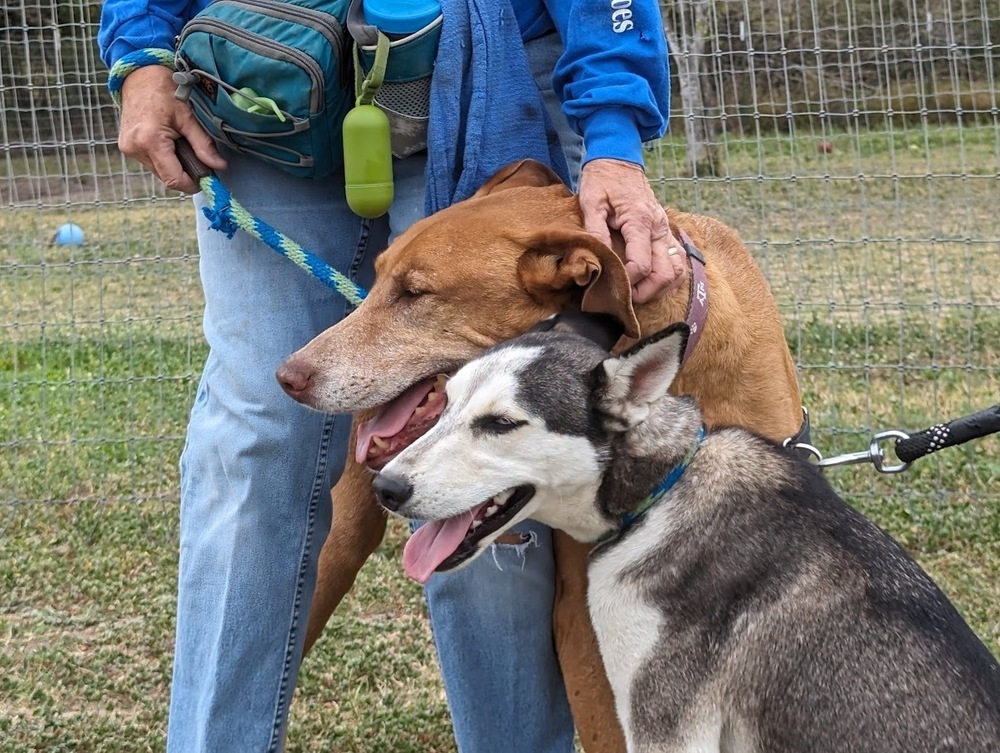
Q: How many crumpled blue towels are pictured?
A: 1